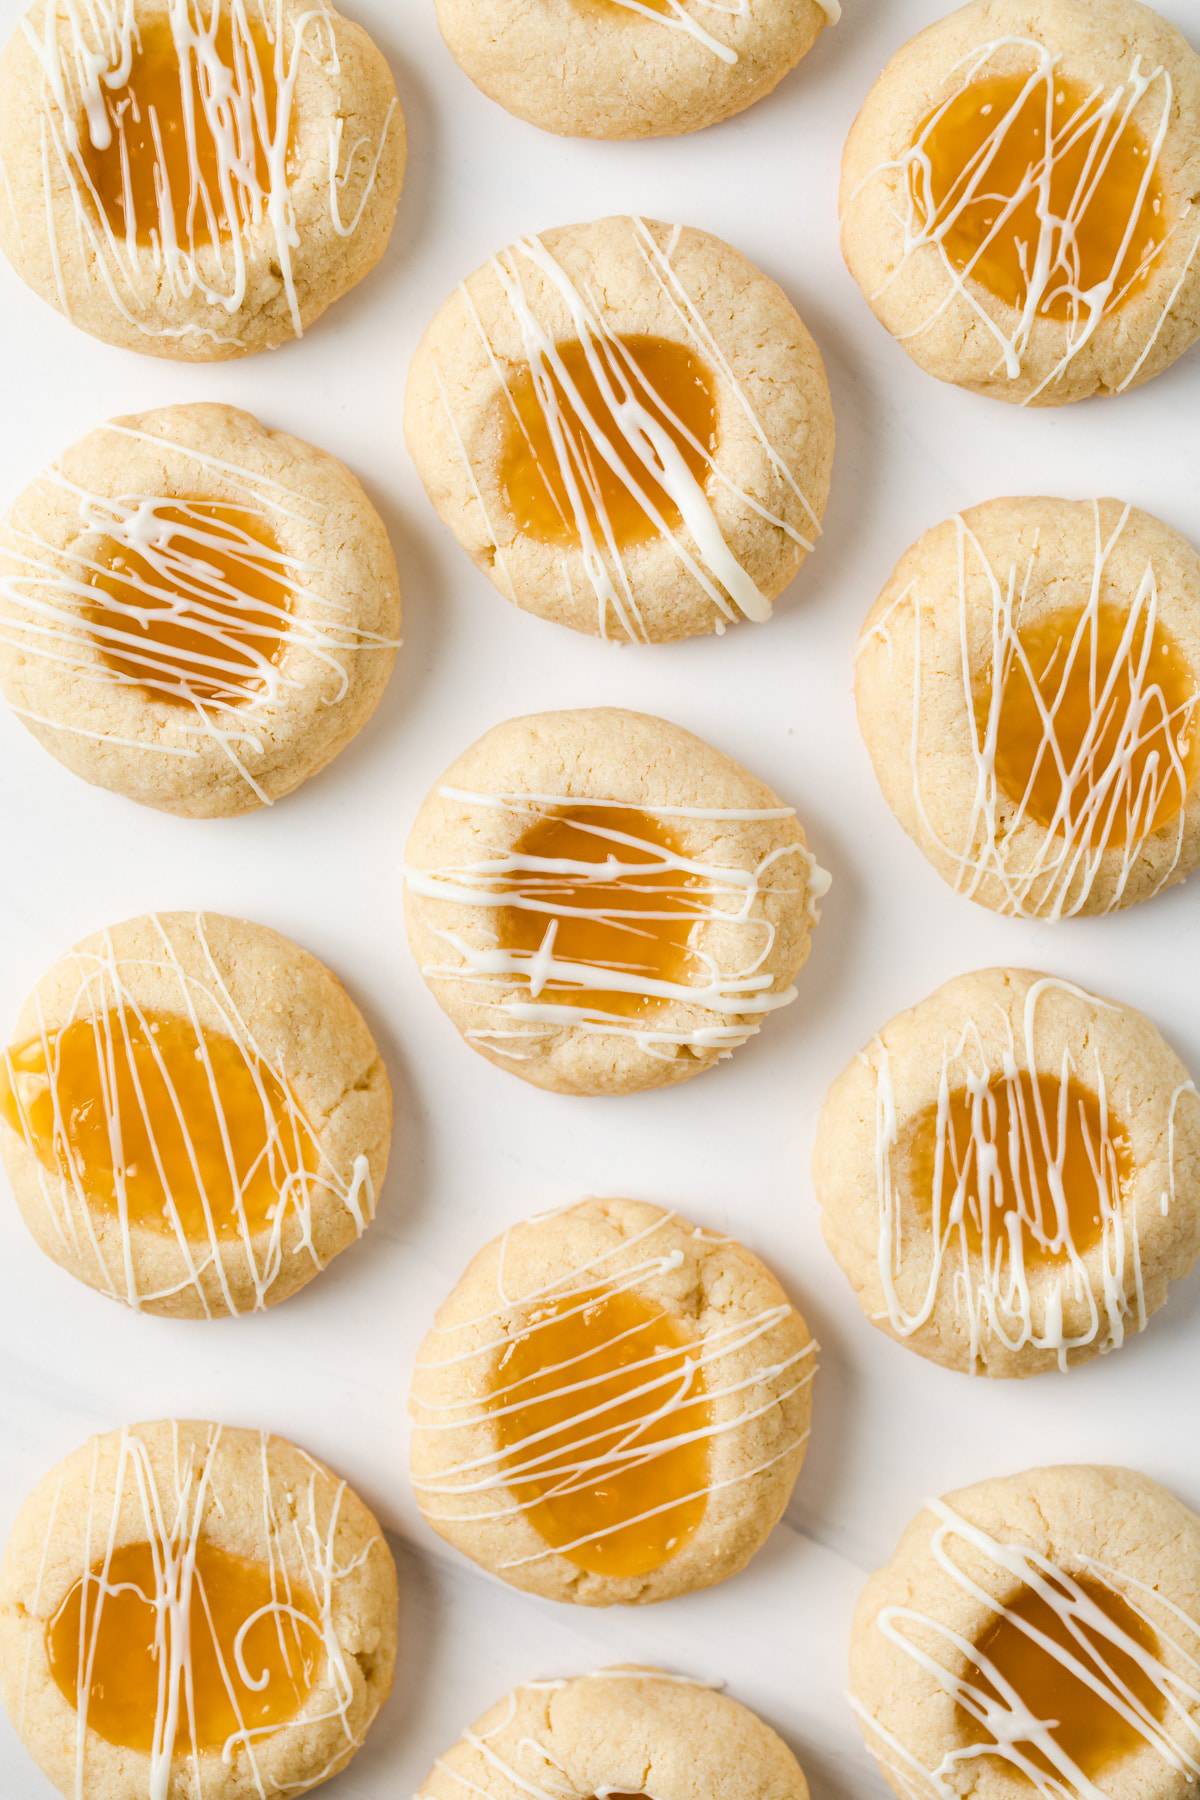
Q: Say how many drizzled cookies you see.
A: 13